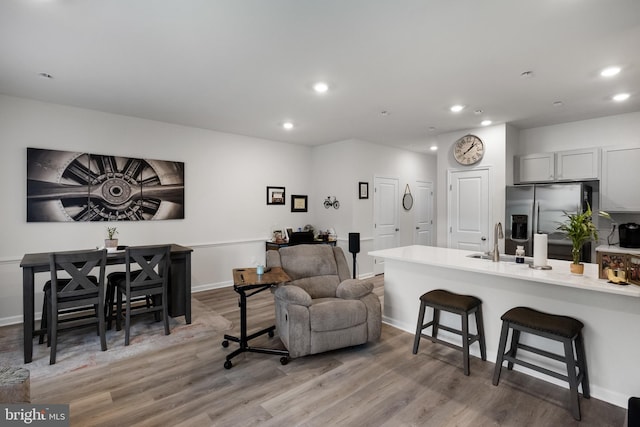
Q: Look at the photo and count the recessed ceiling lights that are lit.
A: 7